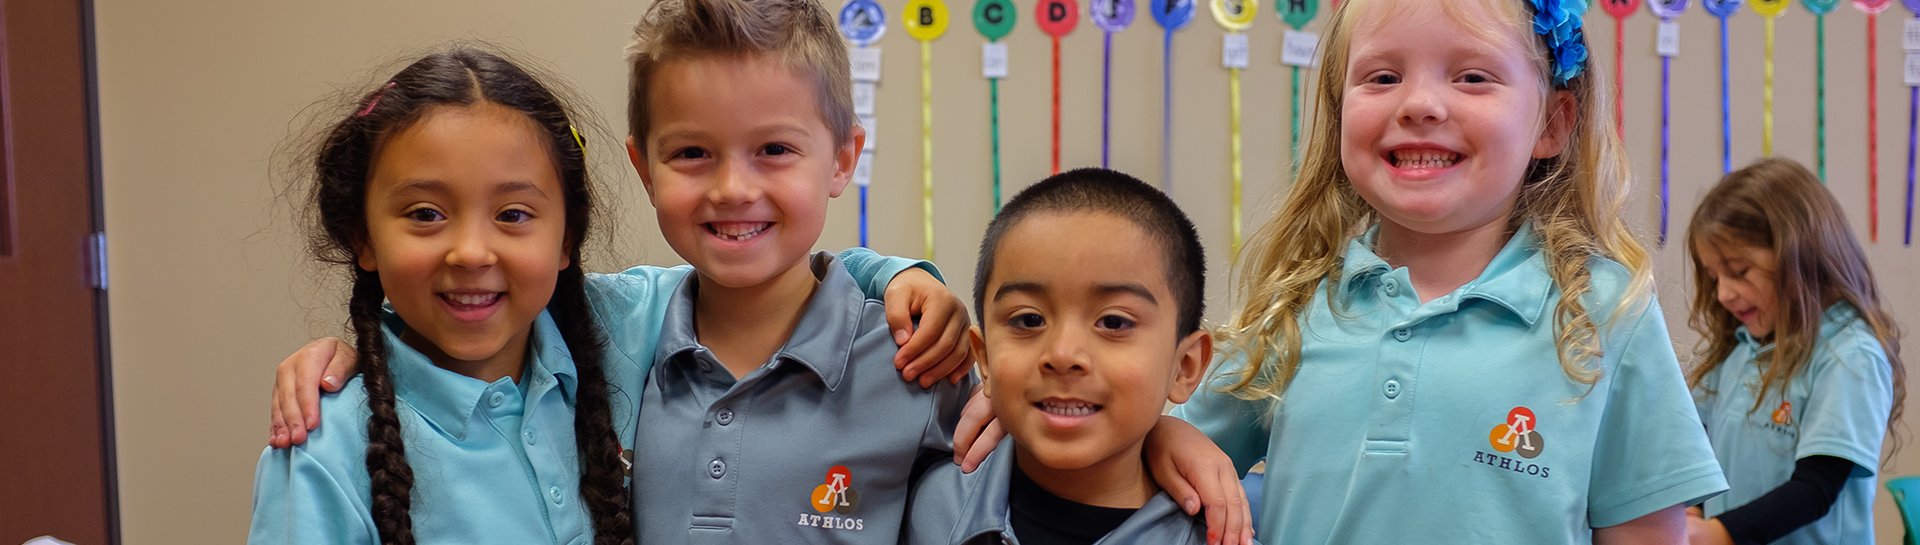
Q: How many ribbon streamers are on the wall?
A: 15